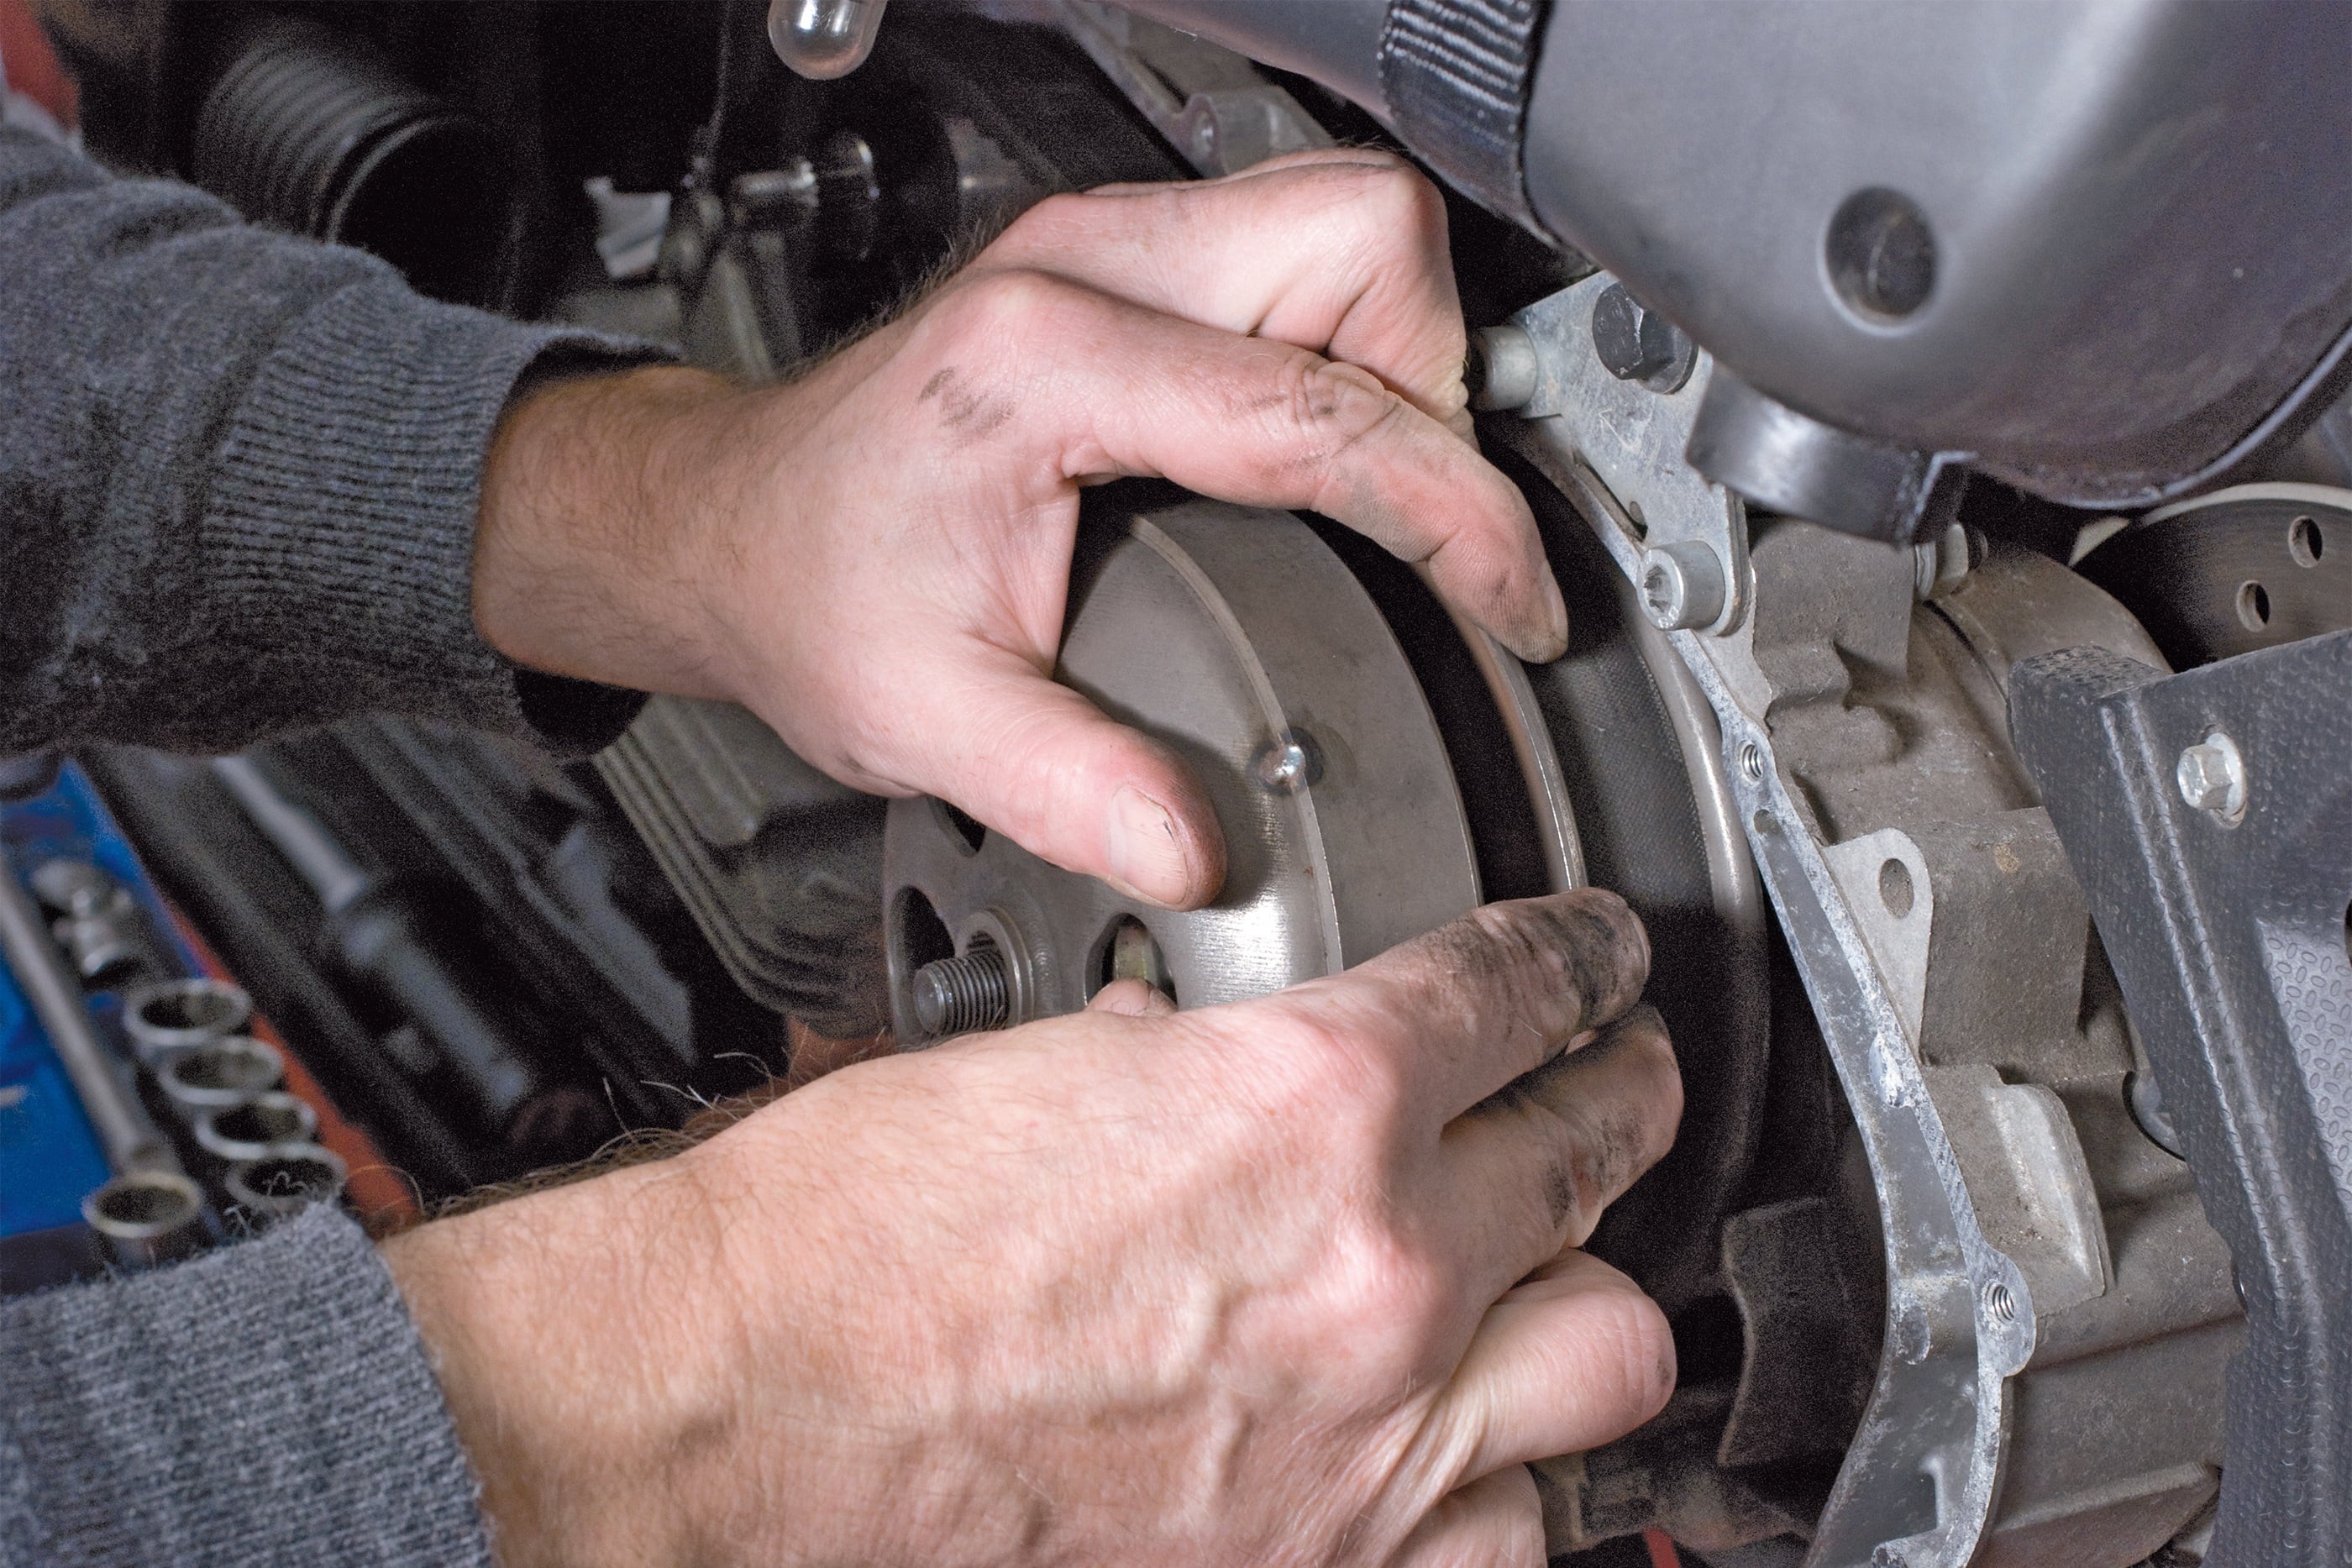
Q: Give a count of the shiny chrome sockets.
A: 5